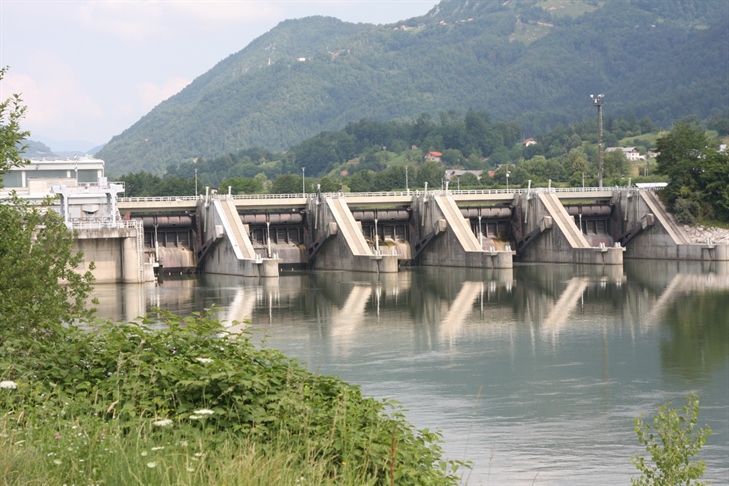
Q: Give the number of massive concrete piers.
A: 5